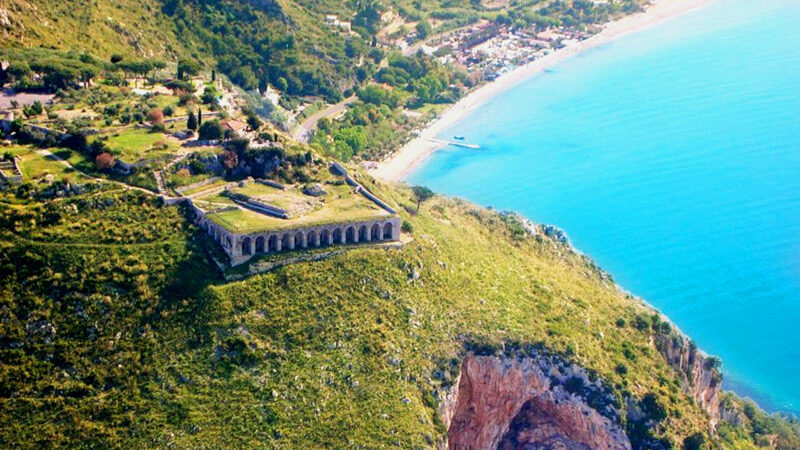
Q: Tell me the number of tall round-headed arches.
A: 12